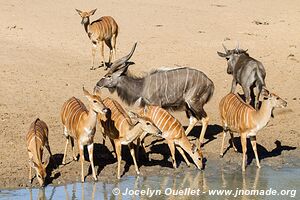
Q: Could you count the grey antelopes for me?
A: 2